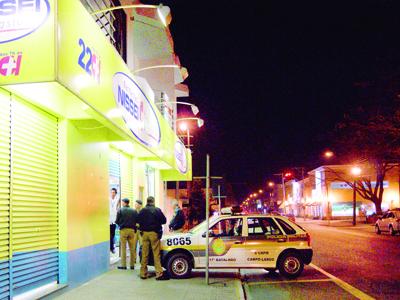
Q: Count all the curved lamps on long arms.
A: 4